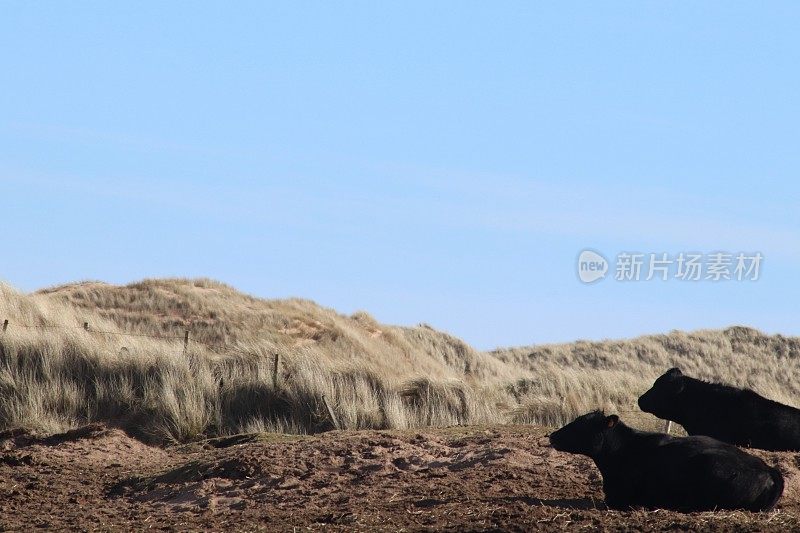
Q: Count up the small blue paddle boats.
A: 0